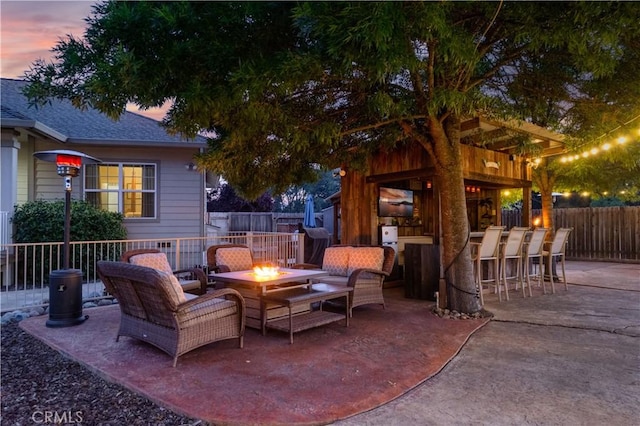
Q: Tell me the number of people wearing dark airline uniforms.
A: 0